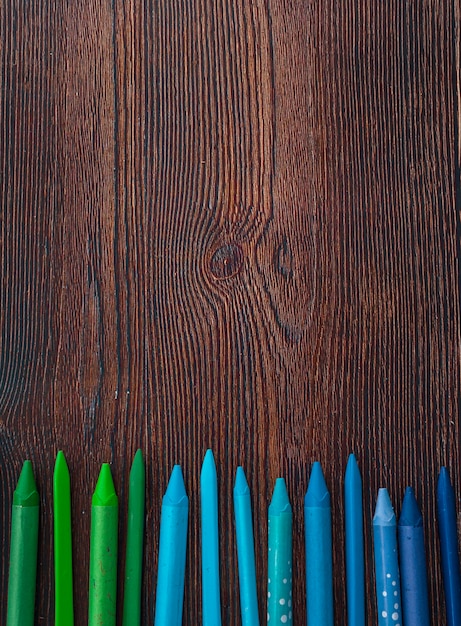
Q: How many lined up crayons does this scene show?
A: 13